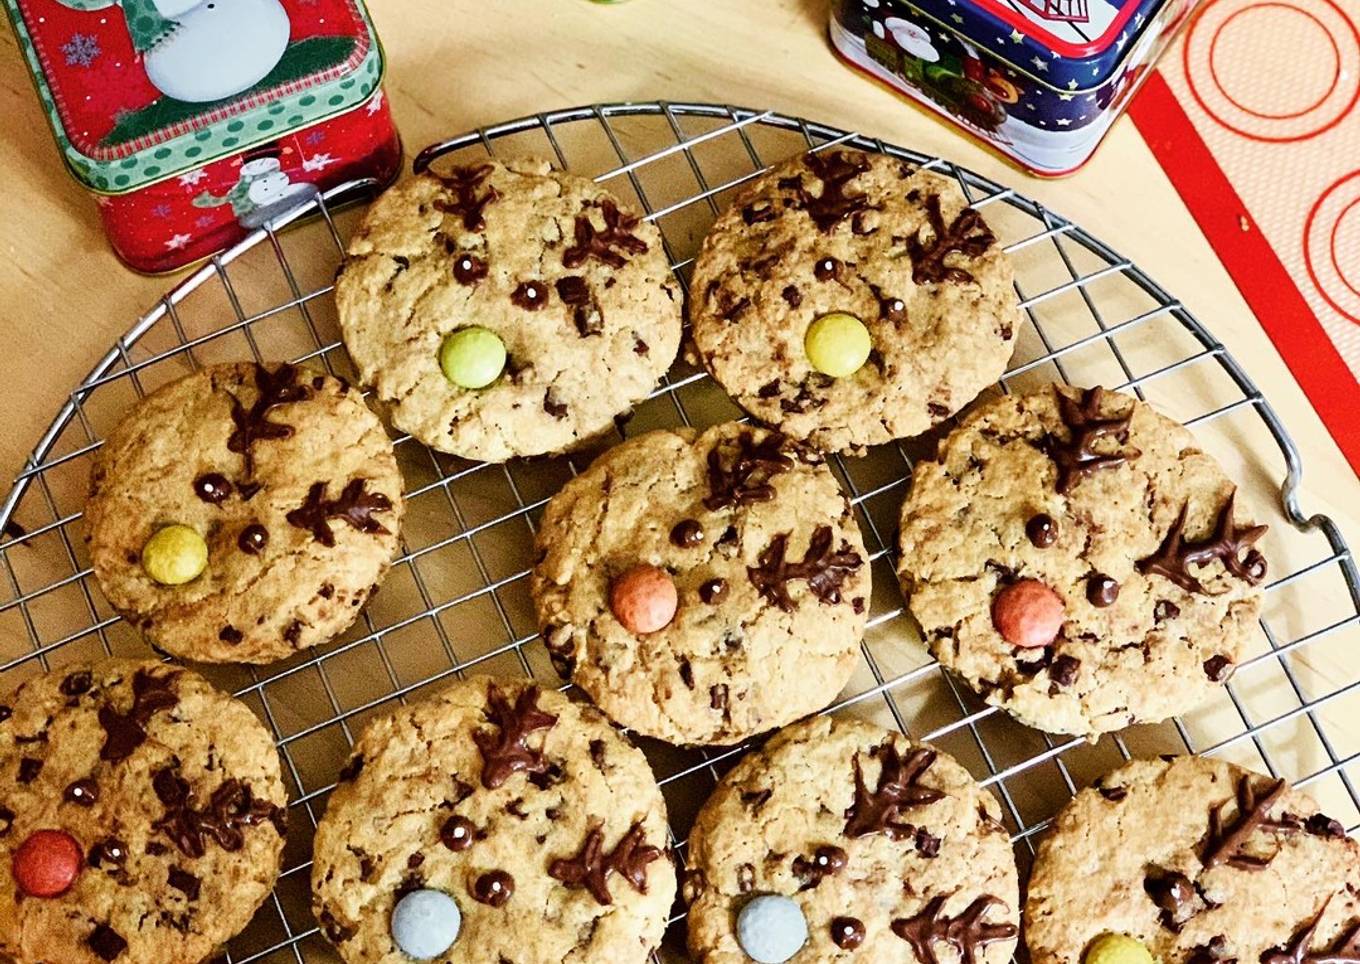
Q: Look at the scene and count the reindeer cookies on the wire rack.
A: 9